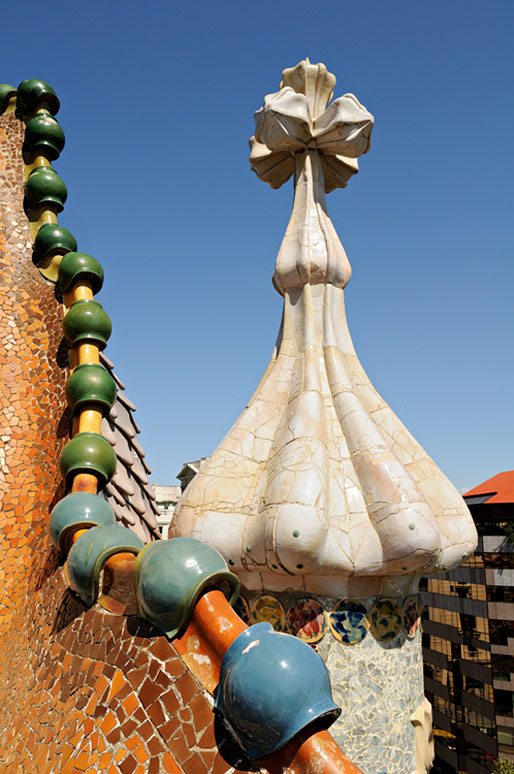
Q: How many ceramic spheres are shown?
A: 13